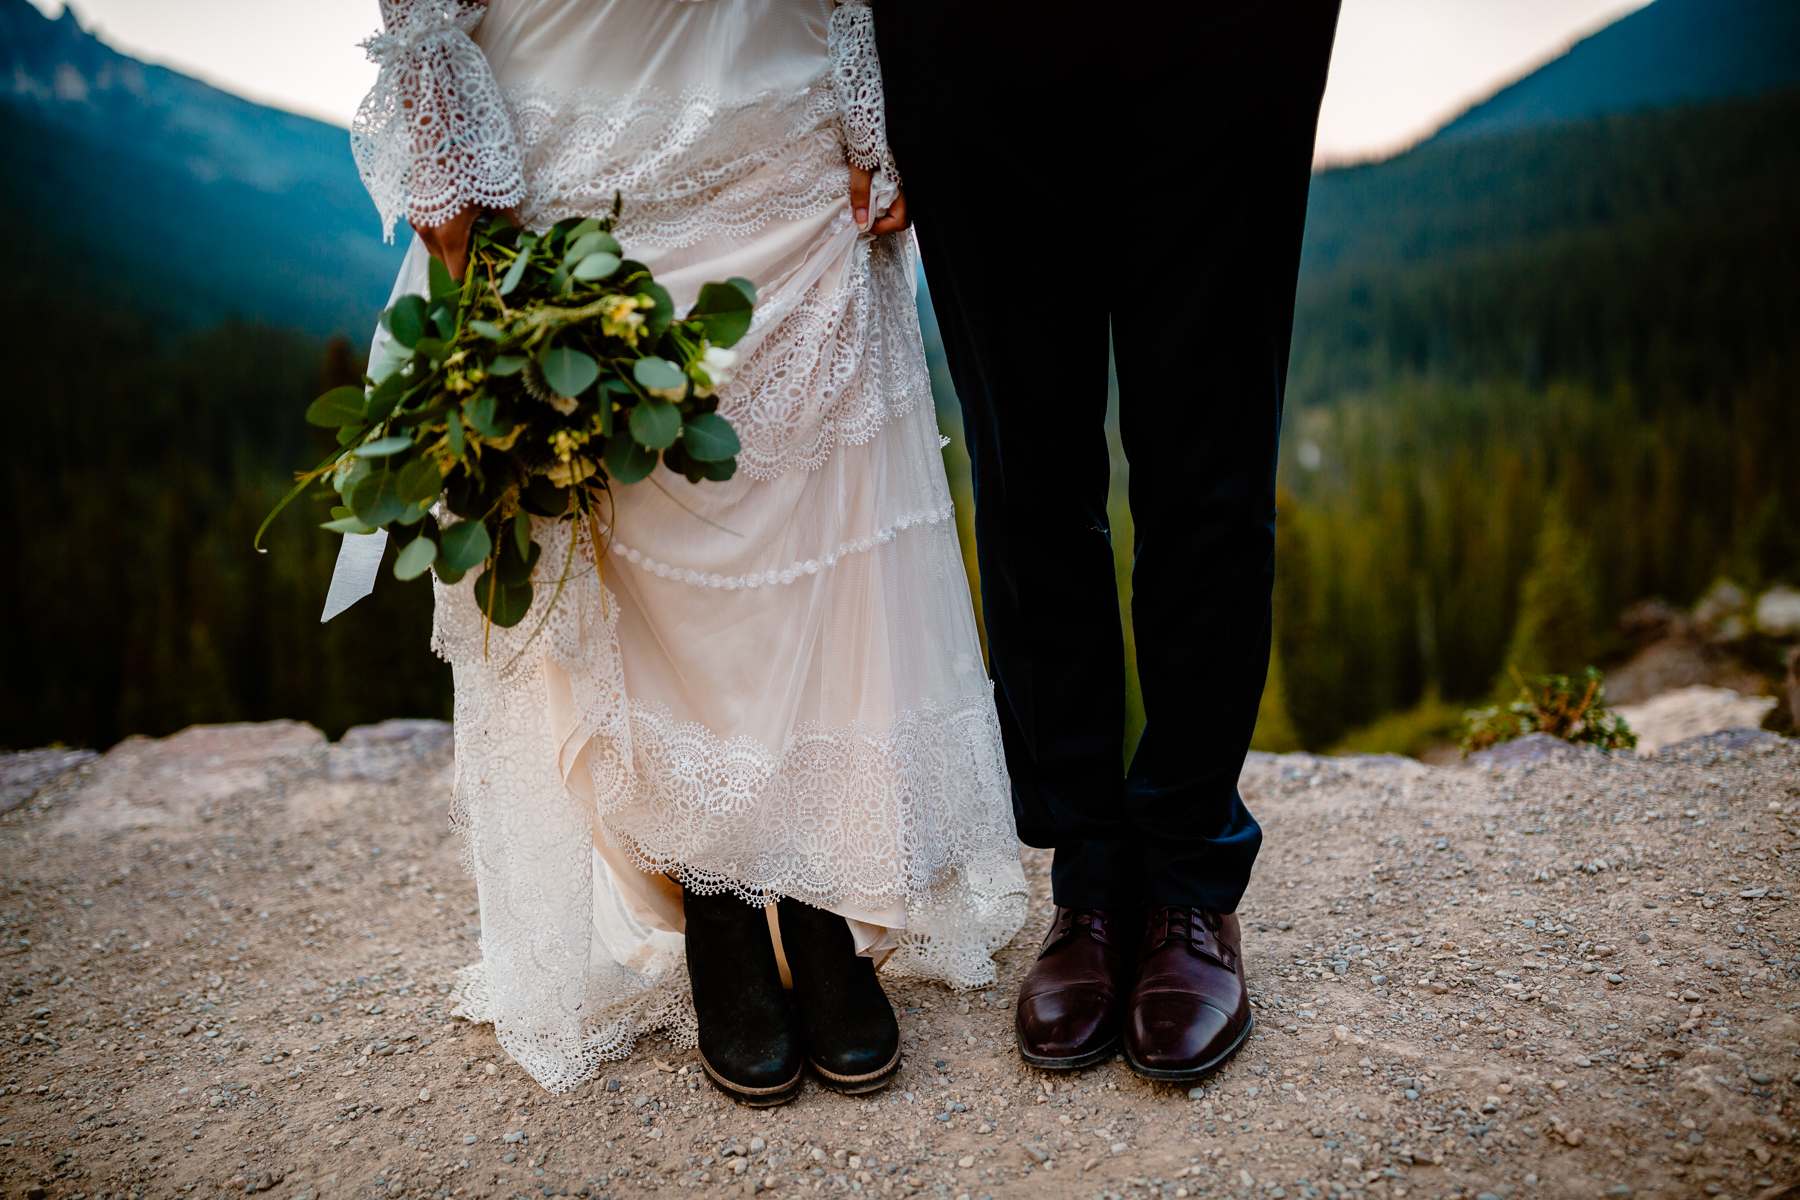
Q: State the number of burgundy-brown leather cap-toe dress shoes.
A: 2